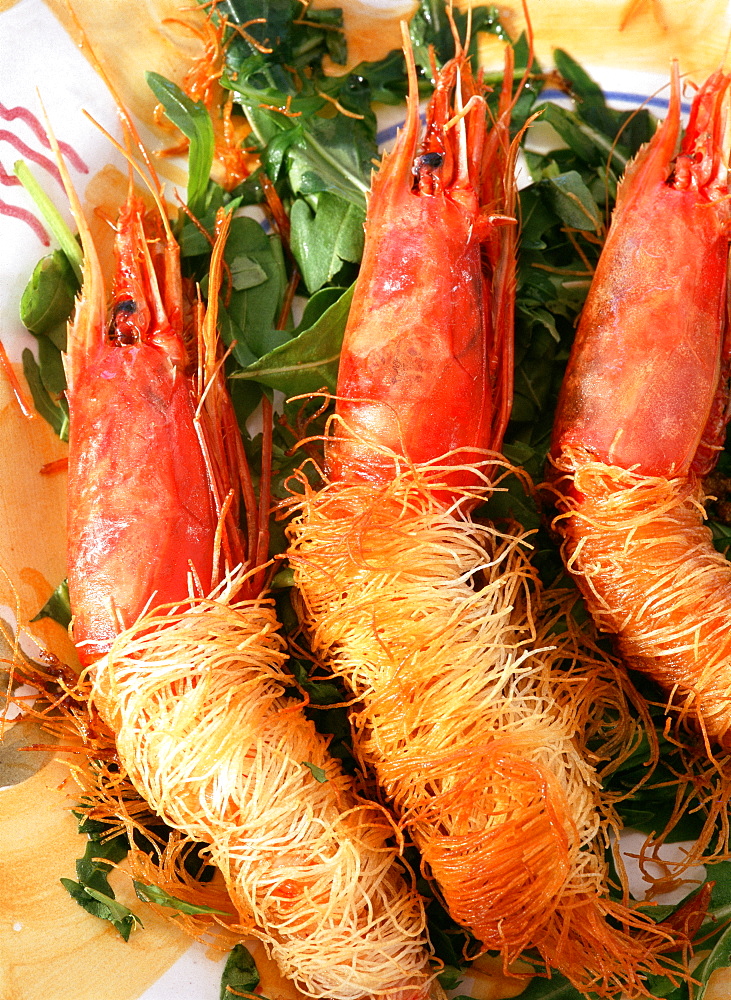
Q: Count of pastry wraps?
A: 3